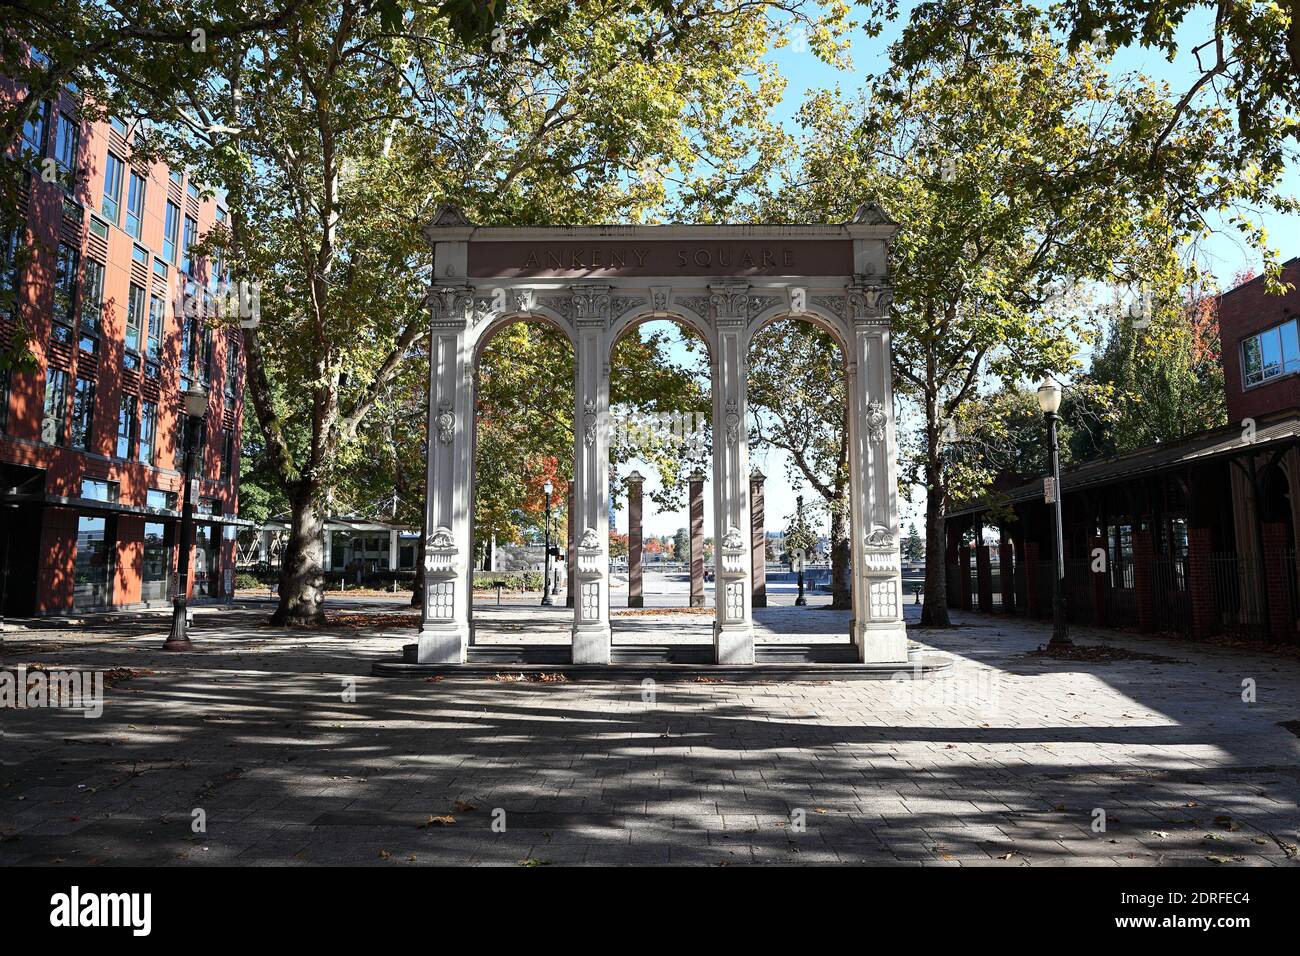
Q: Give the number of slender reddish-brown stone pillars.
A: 4